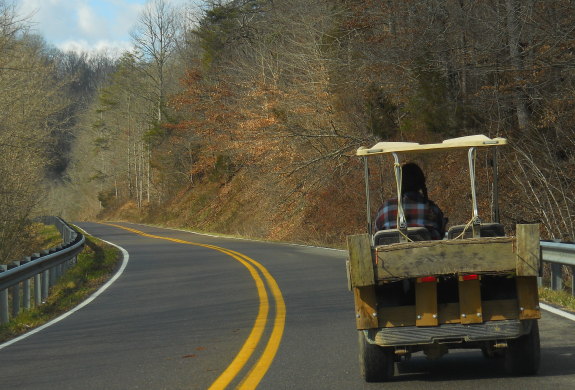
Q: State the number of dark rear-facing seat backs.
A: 2